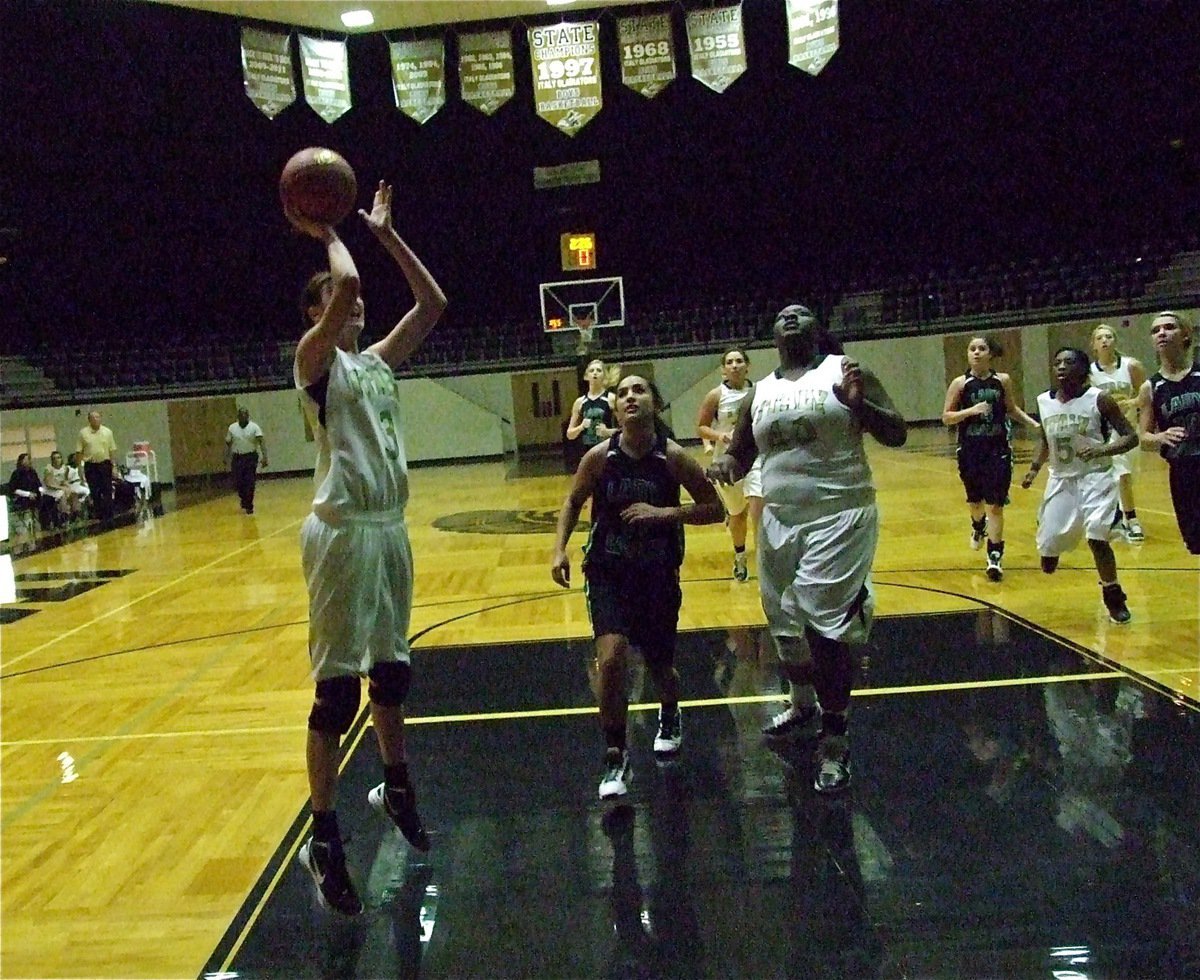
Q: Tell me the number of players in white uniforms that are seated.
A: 2